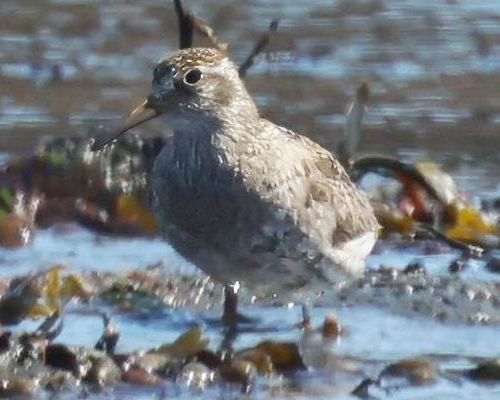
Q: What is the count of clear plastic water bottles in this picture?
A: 0